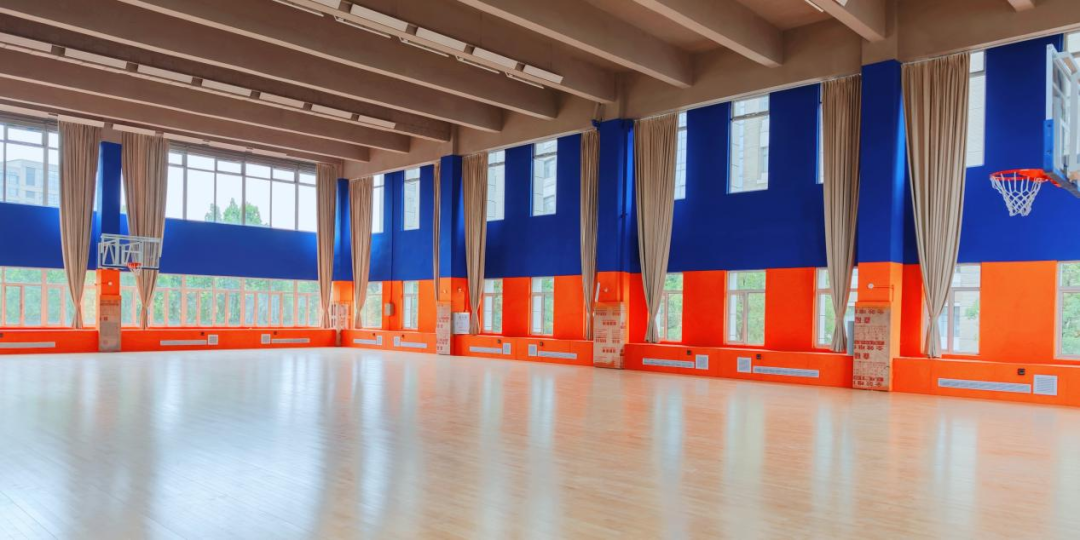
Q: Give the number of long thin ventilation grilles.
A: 10